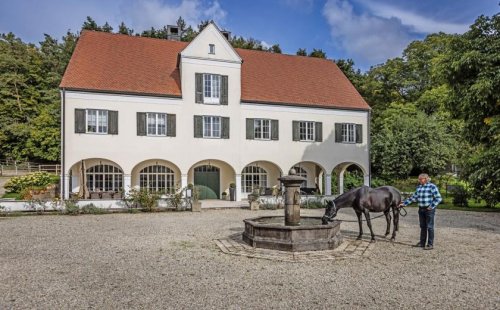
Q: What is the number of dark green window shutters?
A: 14